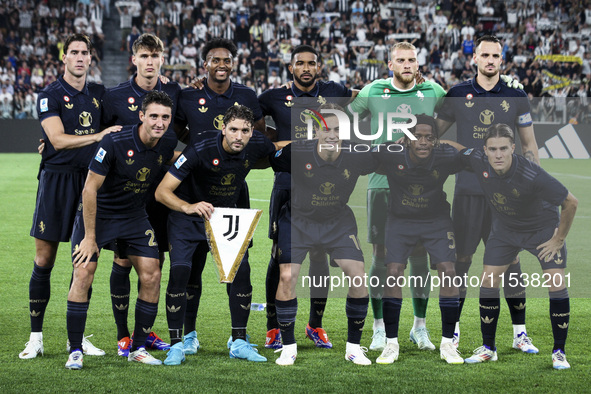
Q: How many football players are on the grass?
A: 11